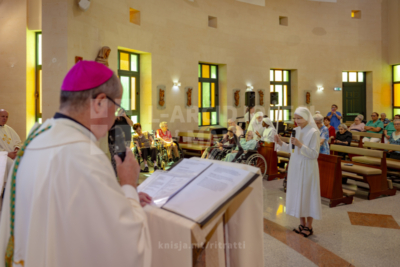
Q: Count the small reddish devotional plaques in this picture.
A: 5